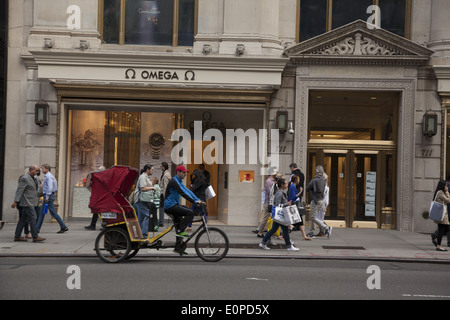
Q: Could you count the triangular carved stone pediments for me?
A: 1